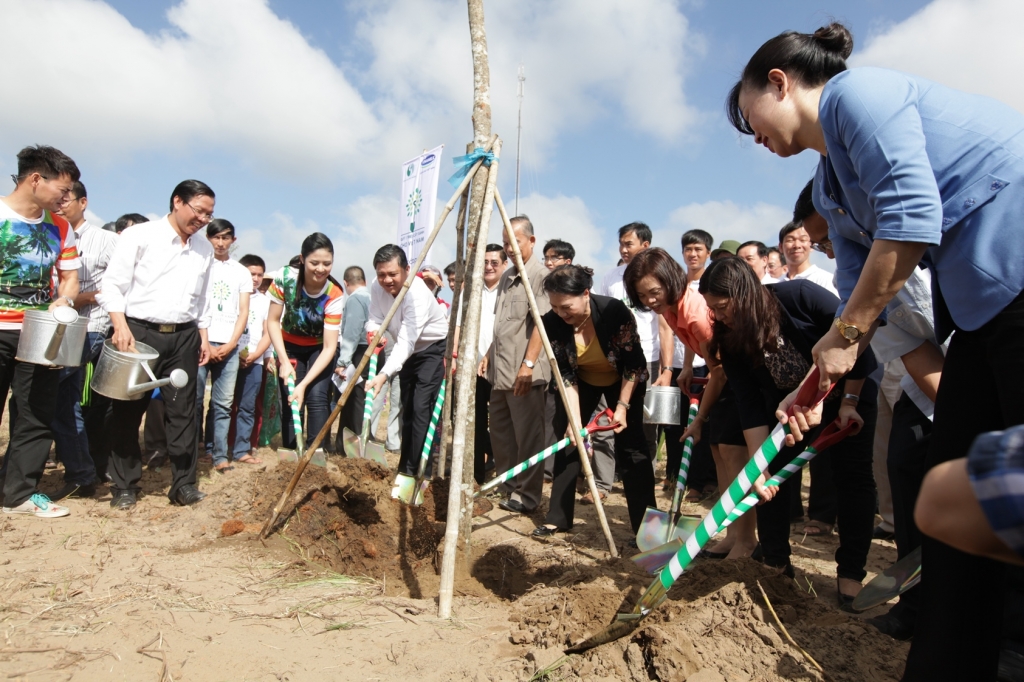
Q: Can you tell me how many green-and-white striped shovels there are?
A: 7